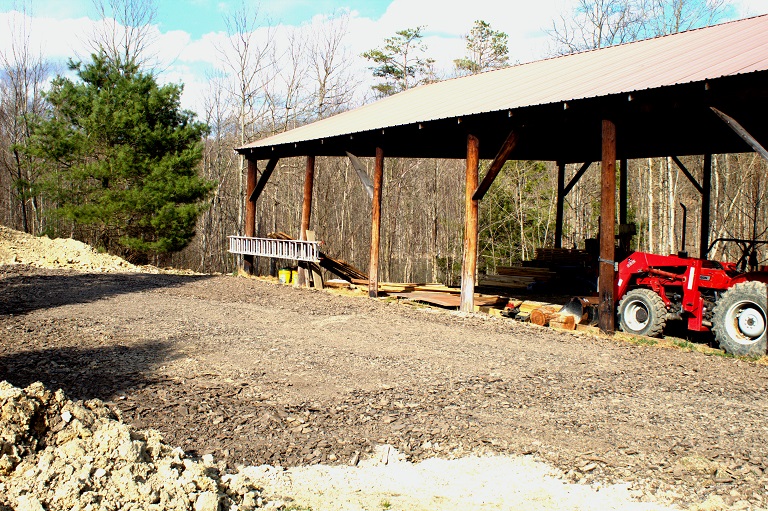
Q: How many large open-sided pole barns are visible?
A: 1